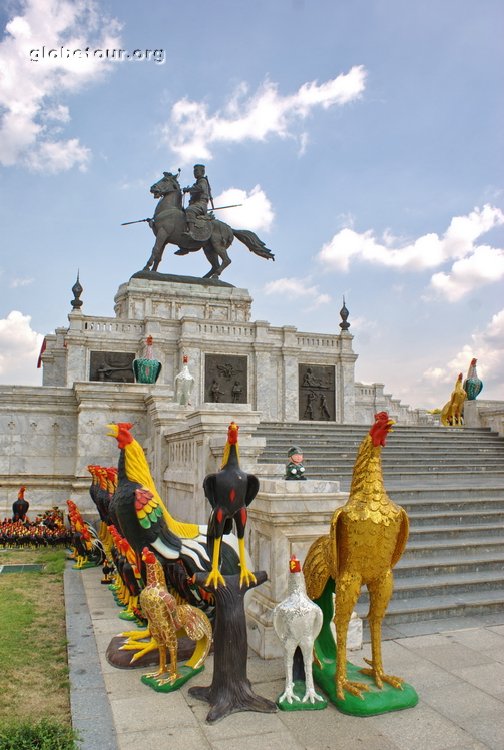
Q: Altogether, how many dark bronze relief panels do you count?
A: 3